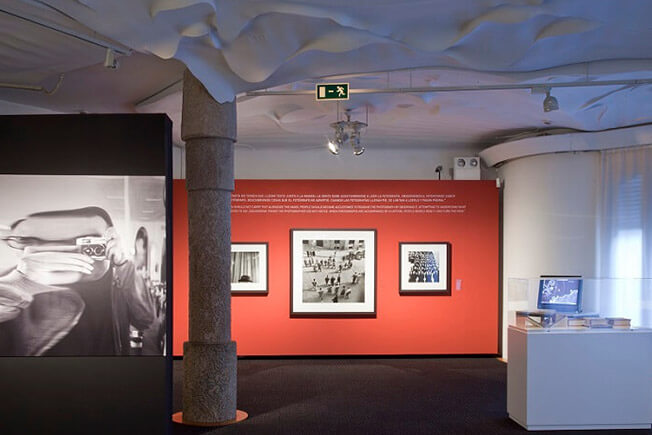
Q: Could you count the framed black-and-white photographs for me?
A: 3